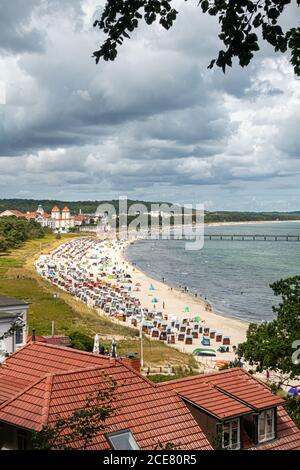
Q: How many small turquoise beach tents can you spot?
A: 2